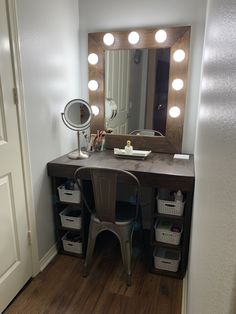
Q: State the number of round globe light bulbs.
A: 9